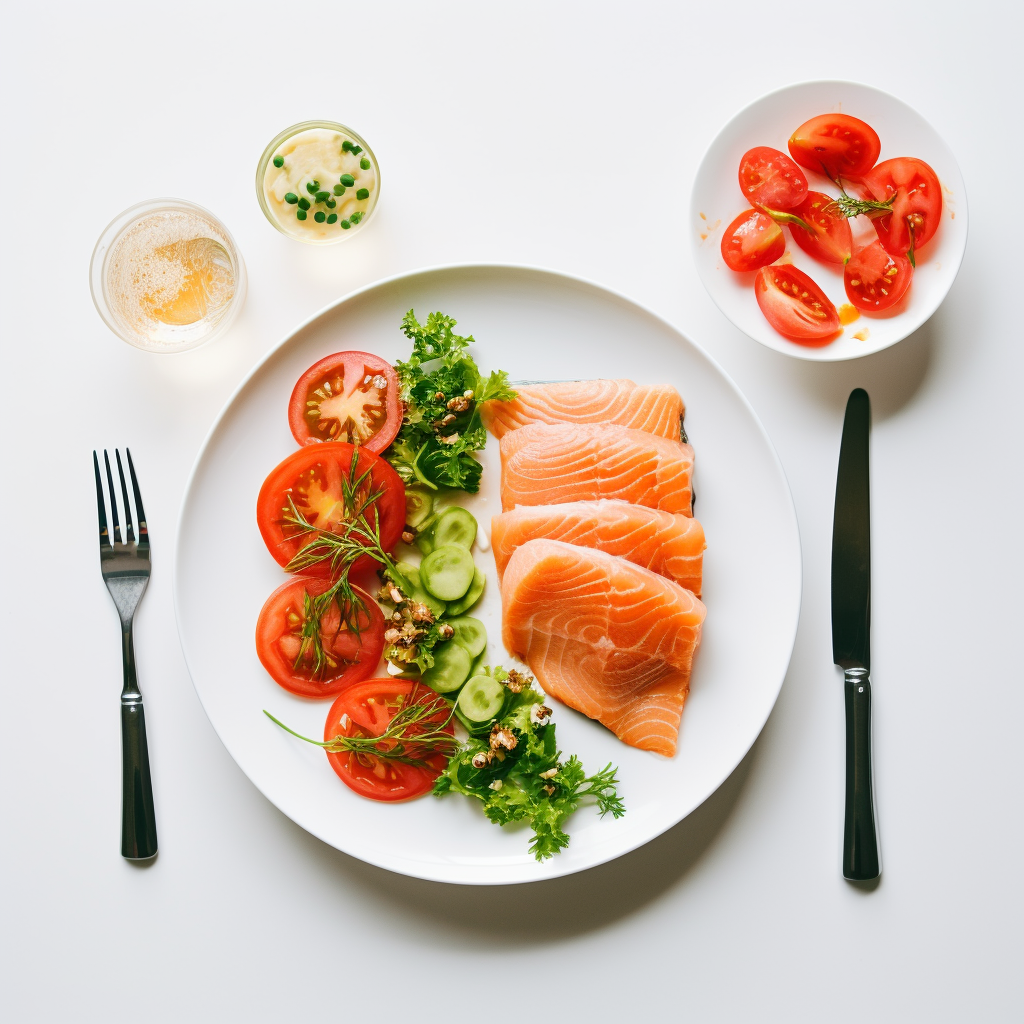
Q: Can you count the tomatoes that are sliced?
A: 11